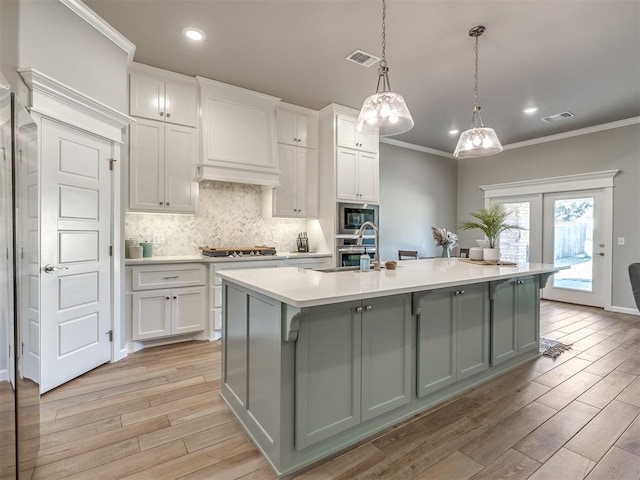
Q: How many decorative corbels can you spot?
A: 4